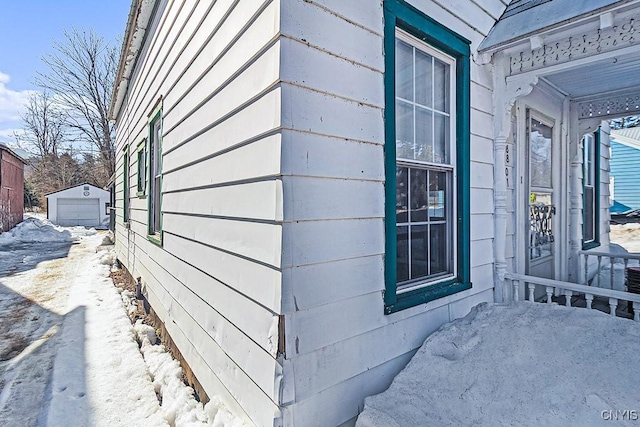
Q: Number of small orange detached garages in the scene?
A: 0